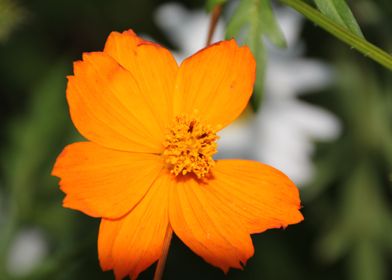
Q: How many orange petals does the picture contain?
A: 7